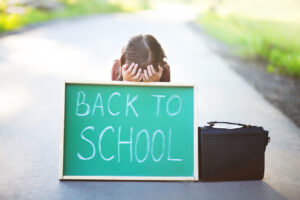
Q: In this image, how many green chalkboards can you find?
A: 1